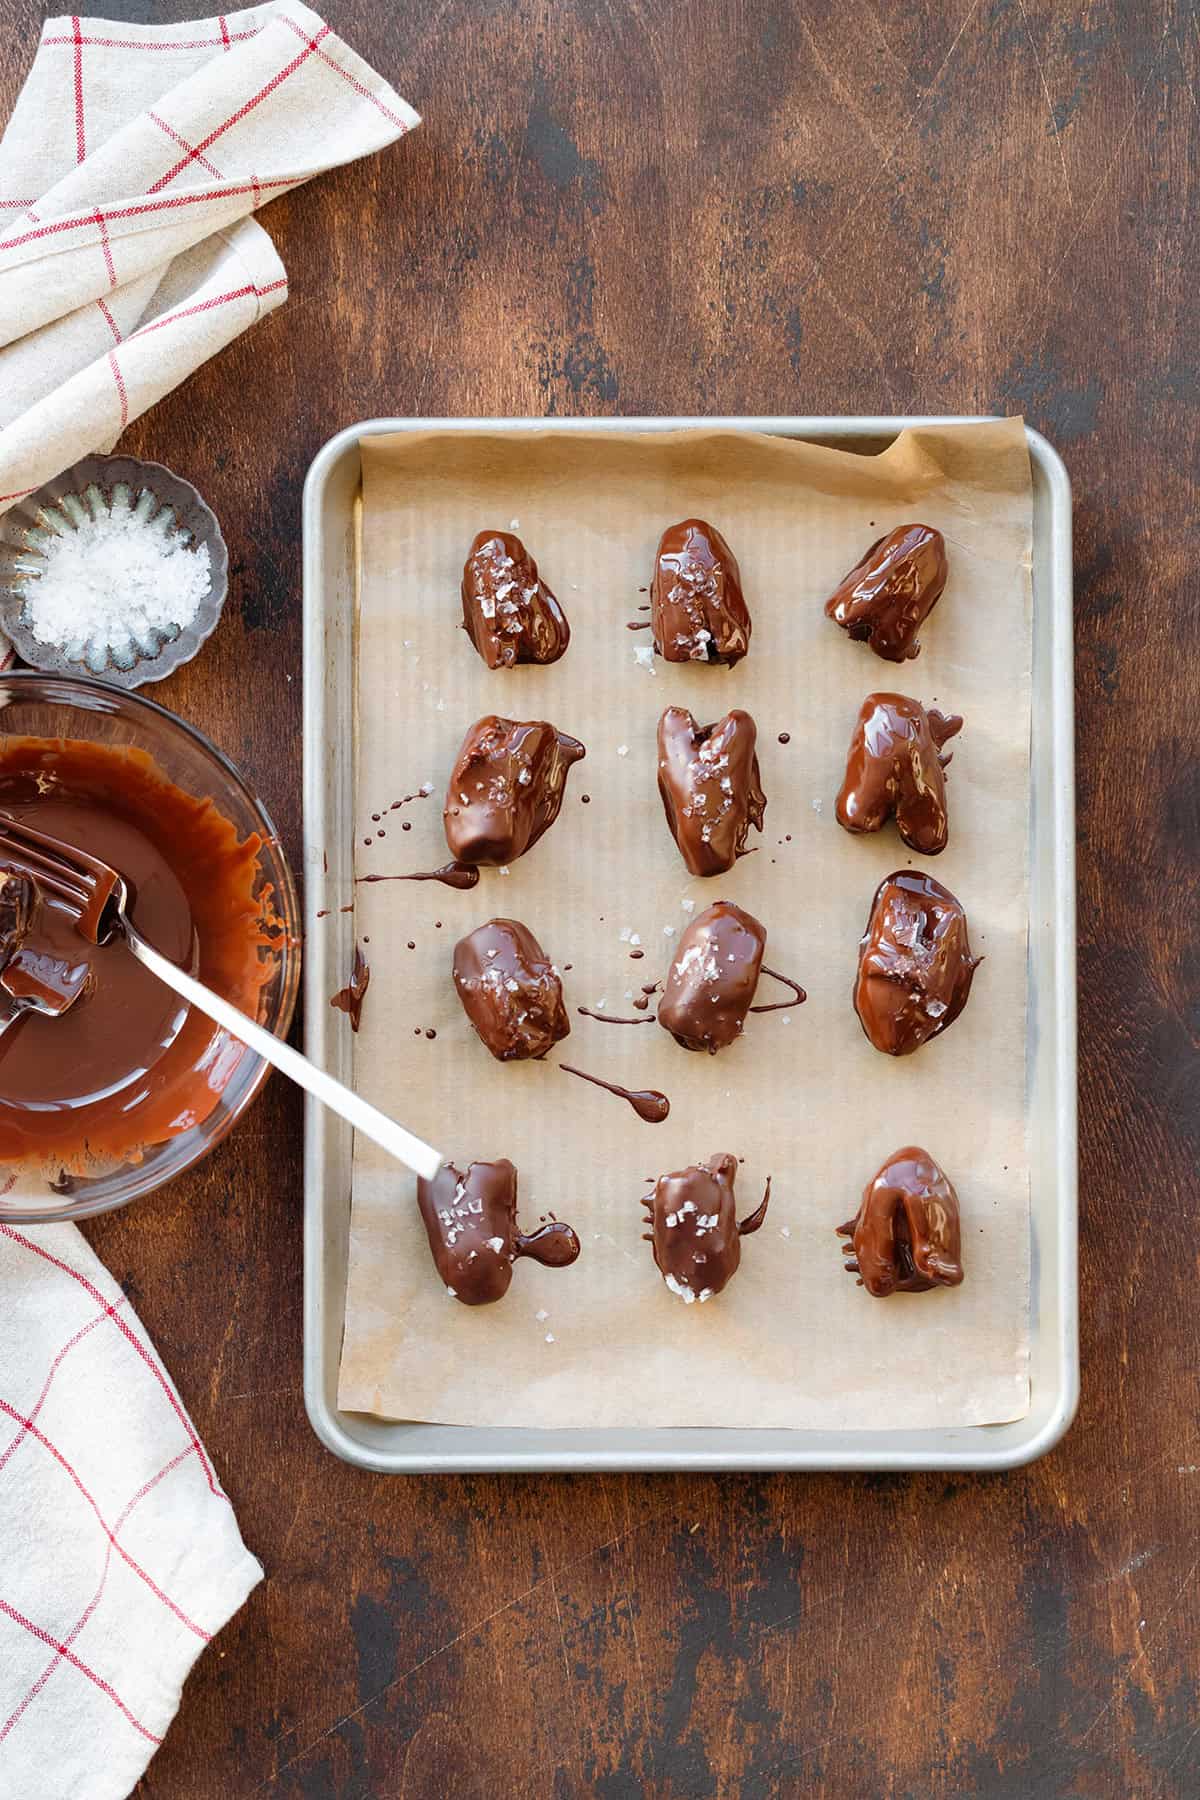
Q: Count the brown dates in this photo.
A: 12